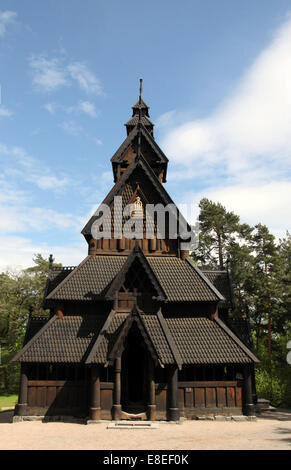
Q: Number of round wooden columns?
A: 6